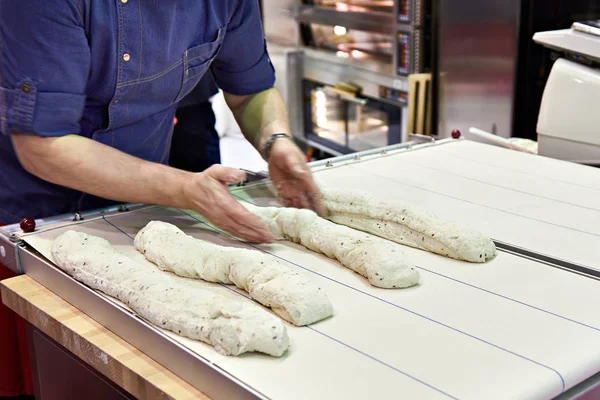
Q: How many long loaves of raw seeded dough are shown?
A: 4